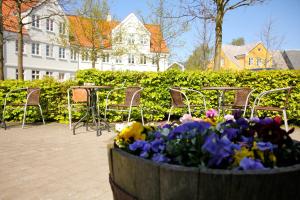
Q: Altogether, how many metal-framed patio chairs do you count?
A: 6